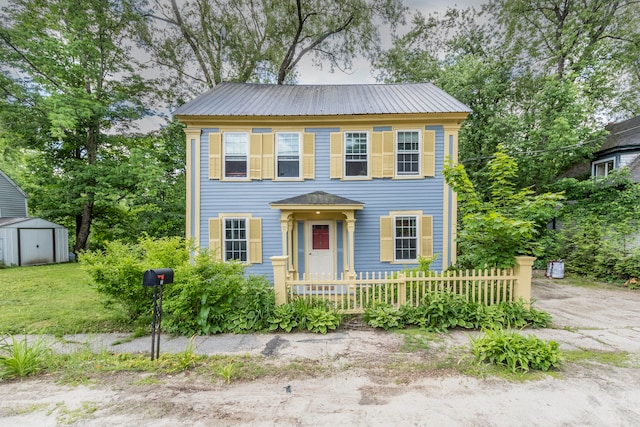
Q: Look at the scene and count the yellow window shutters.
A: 12